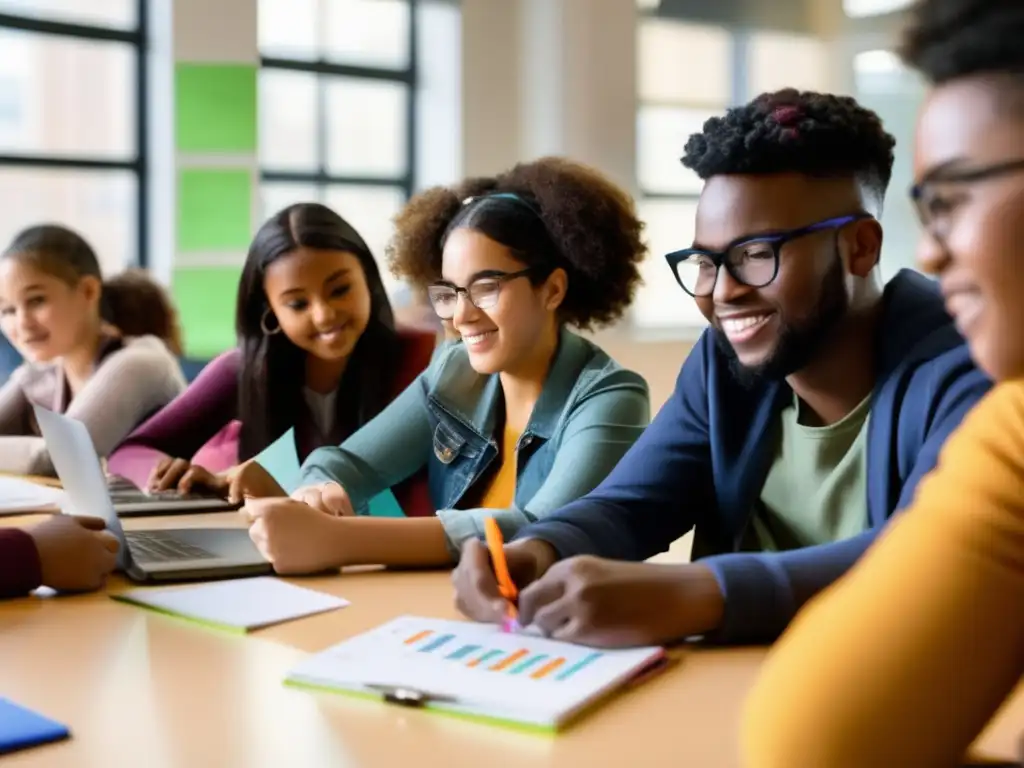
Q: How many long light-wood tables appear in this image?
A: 1